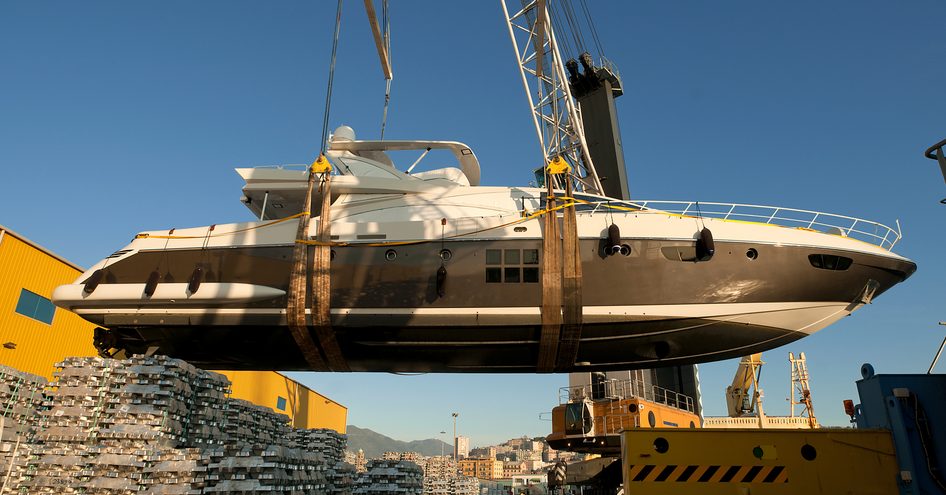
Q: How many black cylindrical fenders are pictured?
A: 6